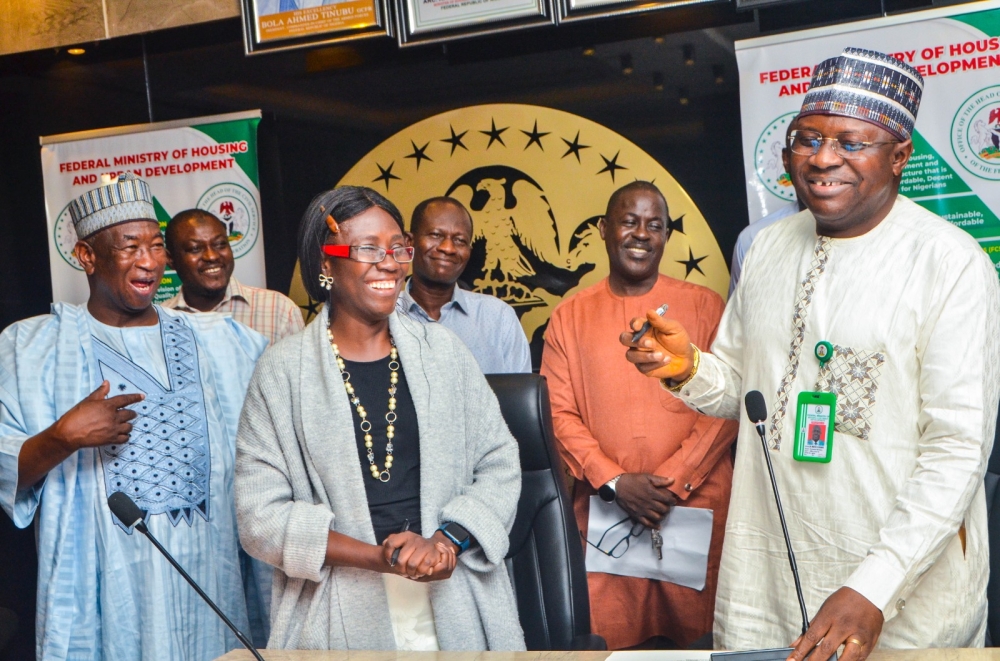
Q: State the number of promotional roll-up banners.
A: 2